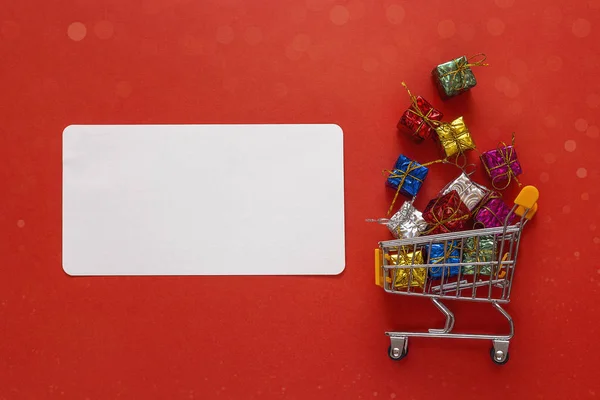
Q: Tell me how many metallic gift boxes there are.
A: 12